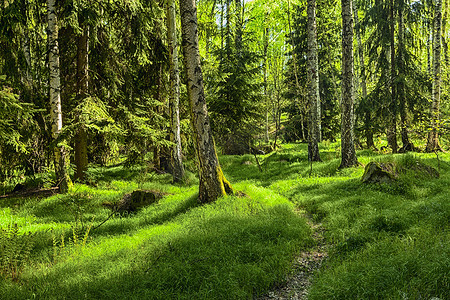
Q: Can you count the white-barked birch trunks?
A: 6